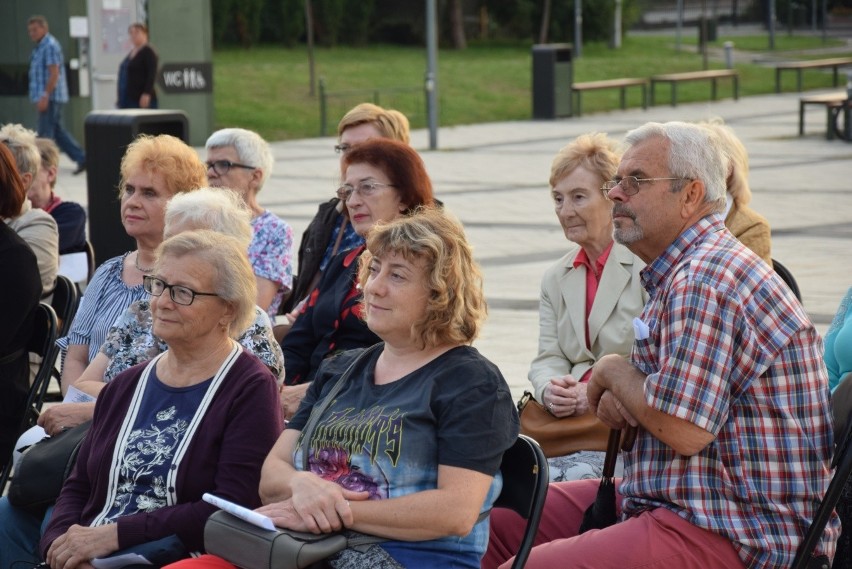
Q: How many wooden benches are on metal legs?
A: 4